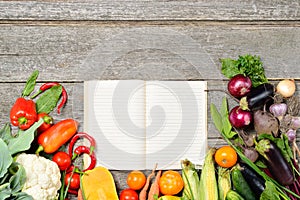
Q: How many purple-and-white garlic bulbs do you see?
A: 3